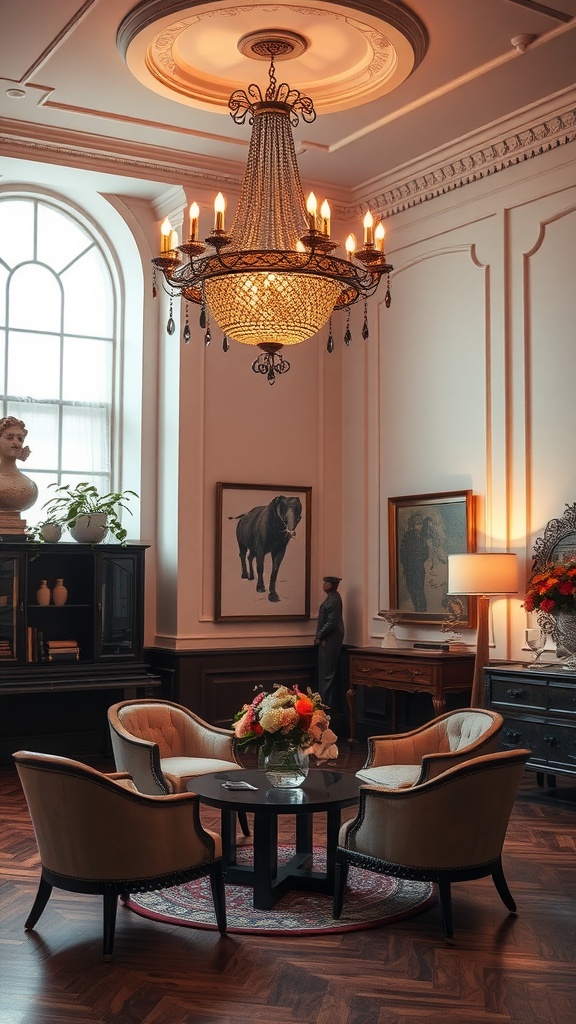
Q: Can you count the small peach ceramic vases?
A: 2